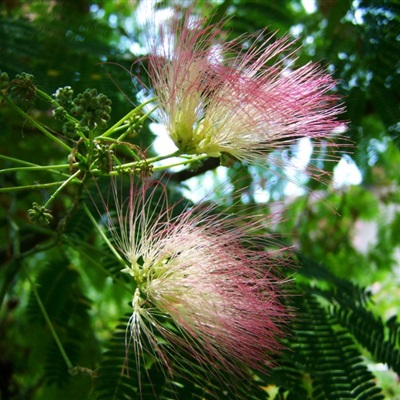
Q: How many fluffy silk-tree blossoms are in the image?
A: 2